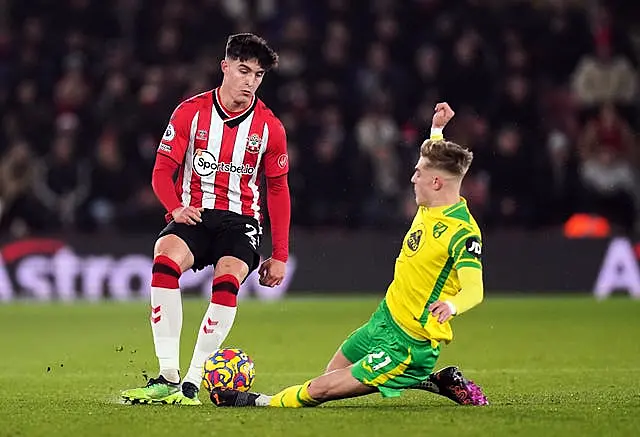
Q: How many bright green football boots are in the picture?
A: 2